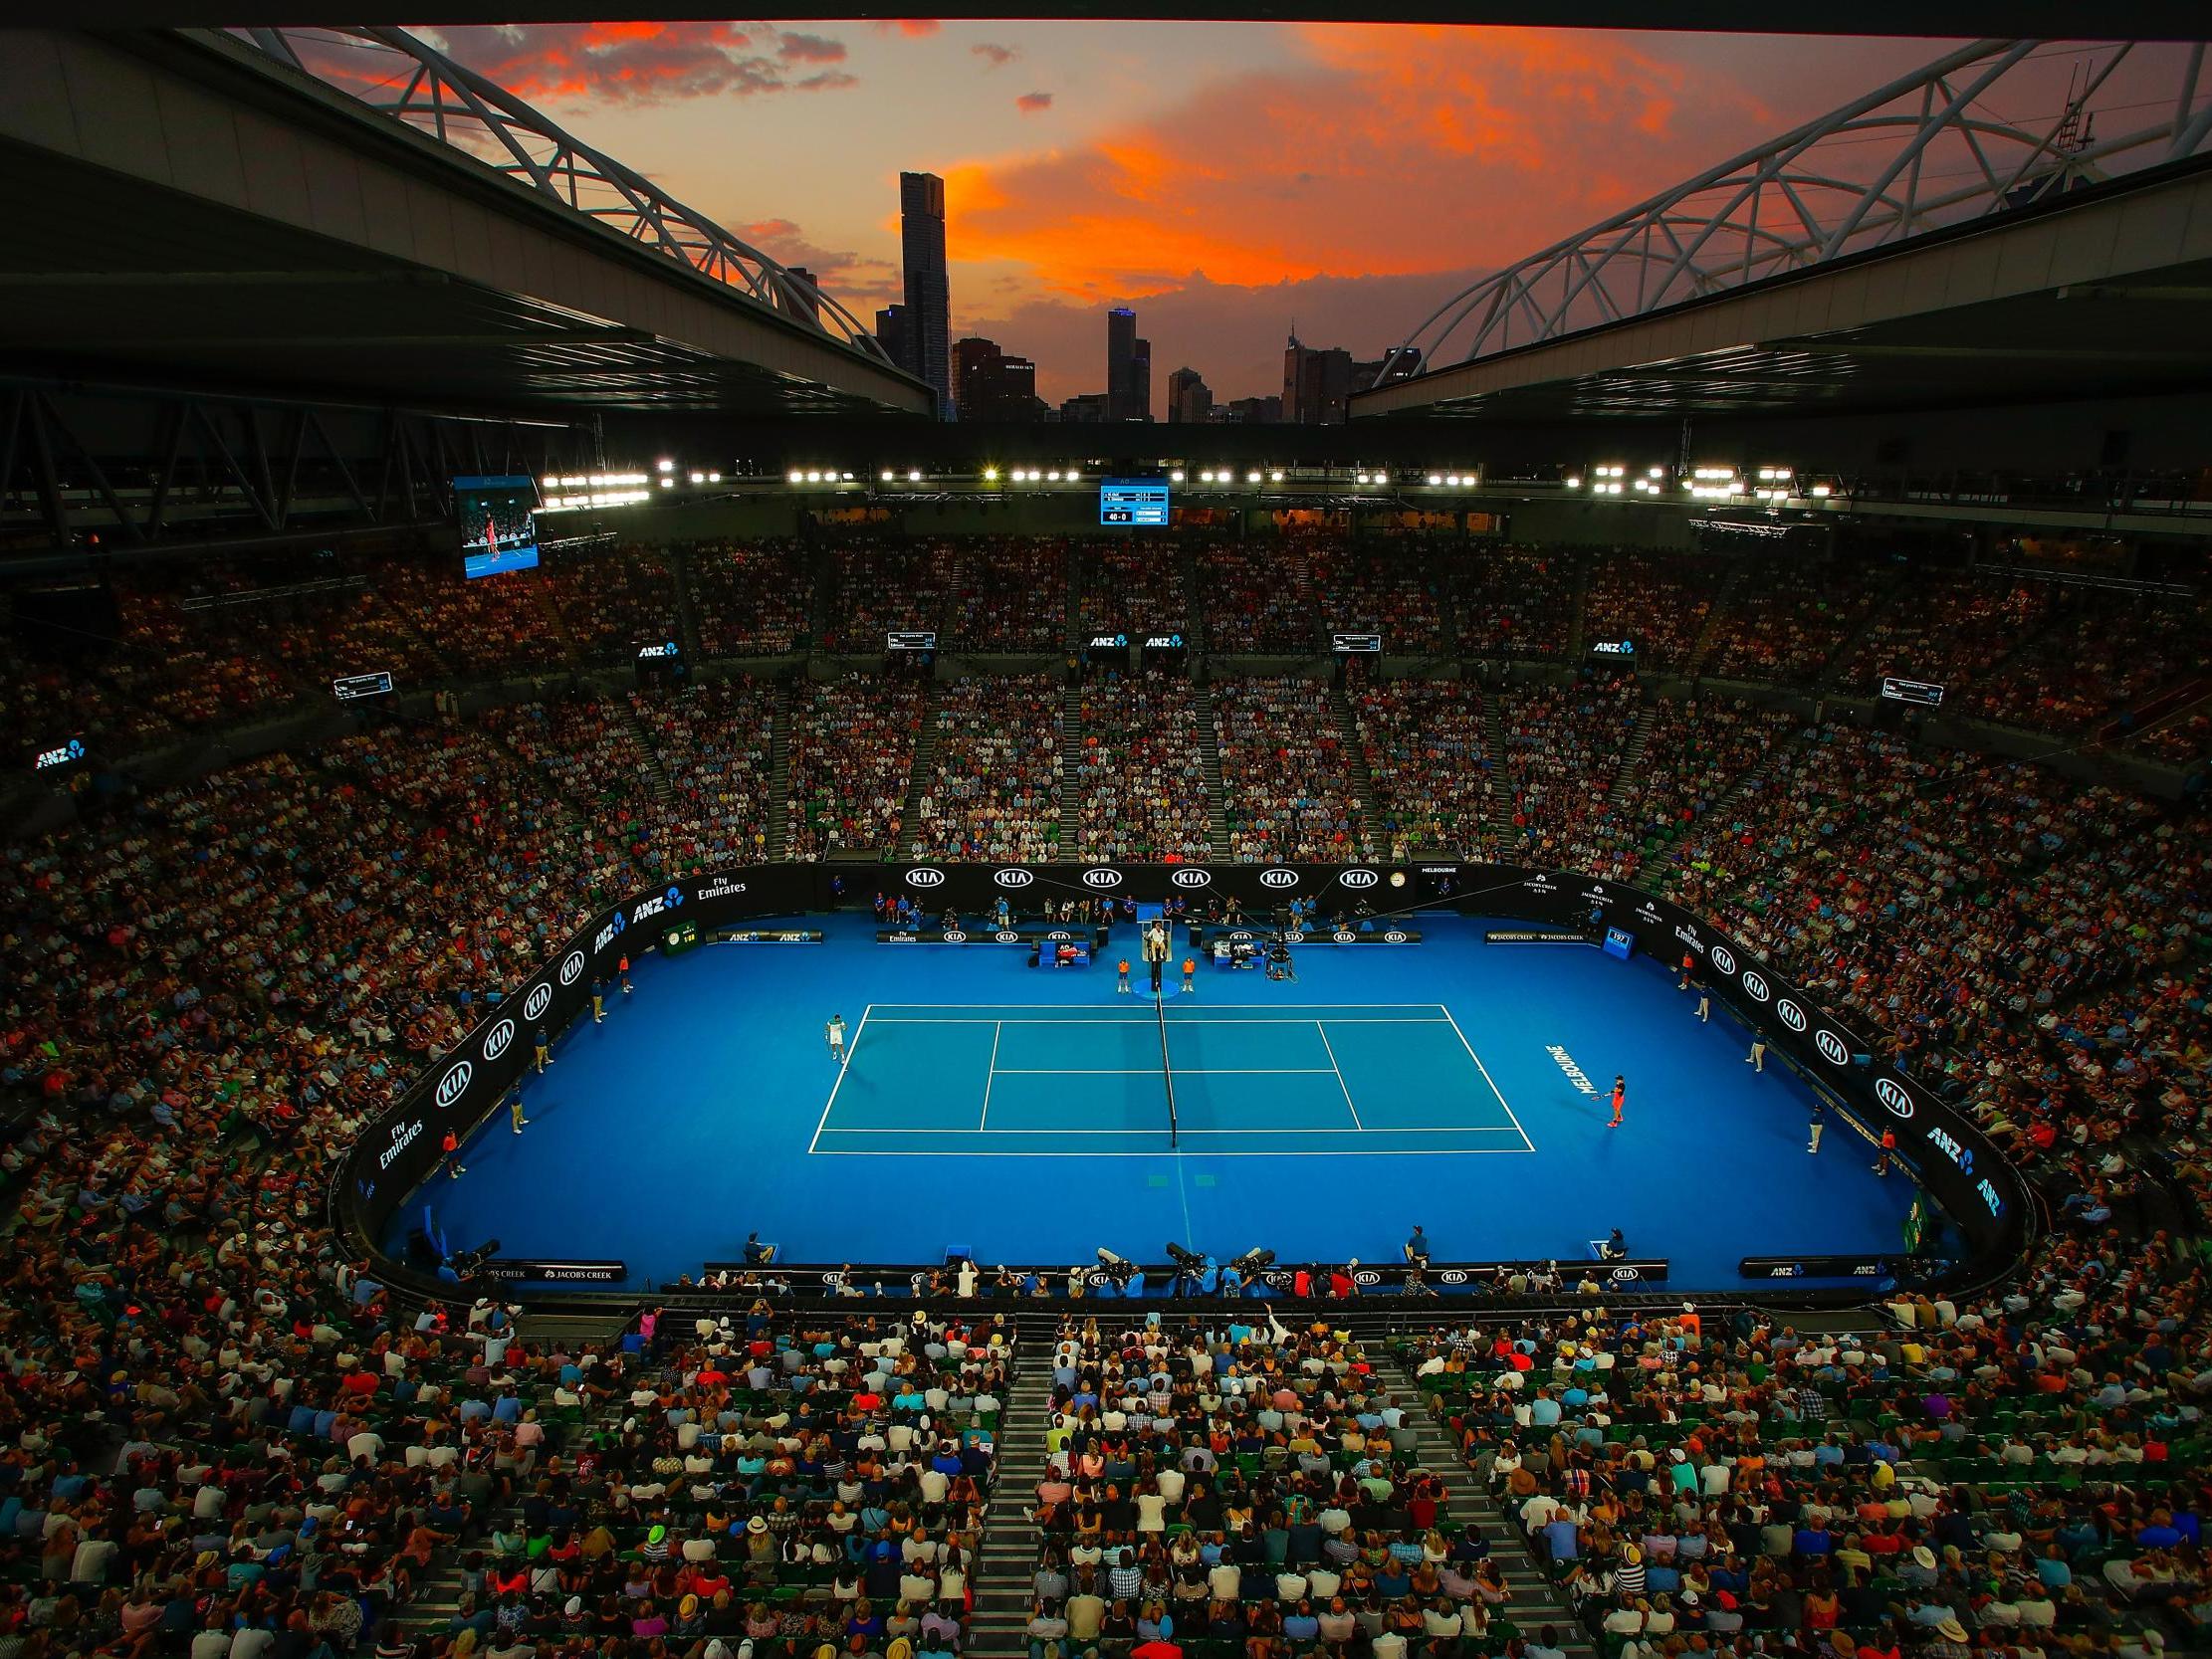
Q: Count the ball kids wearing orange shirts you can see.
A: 6